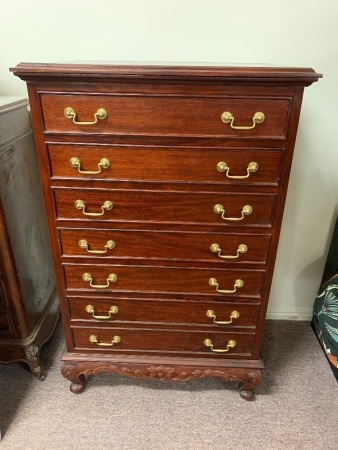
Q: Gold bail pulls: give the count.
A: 14